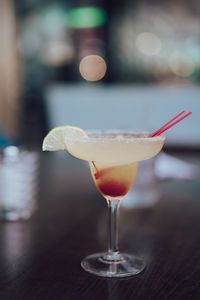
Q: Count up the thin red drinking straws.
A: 2